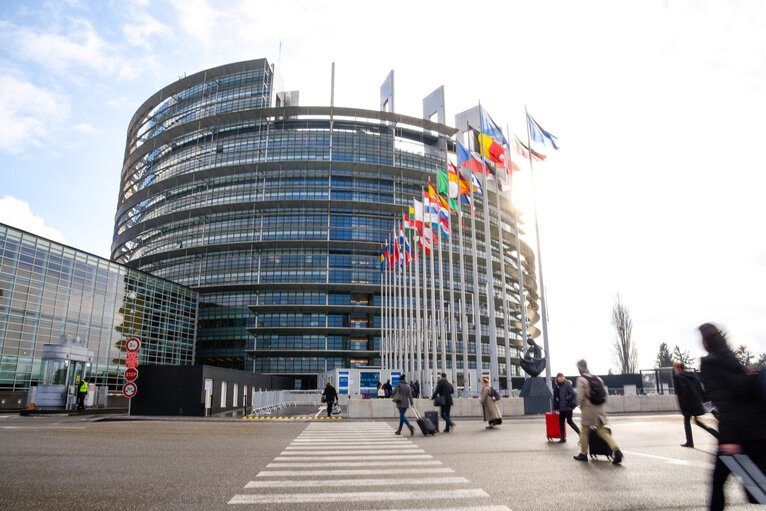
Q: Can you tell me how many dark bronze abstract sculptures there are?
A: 1